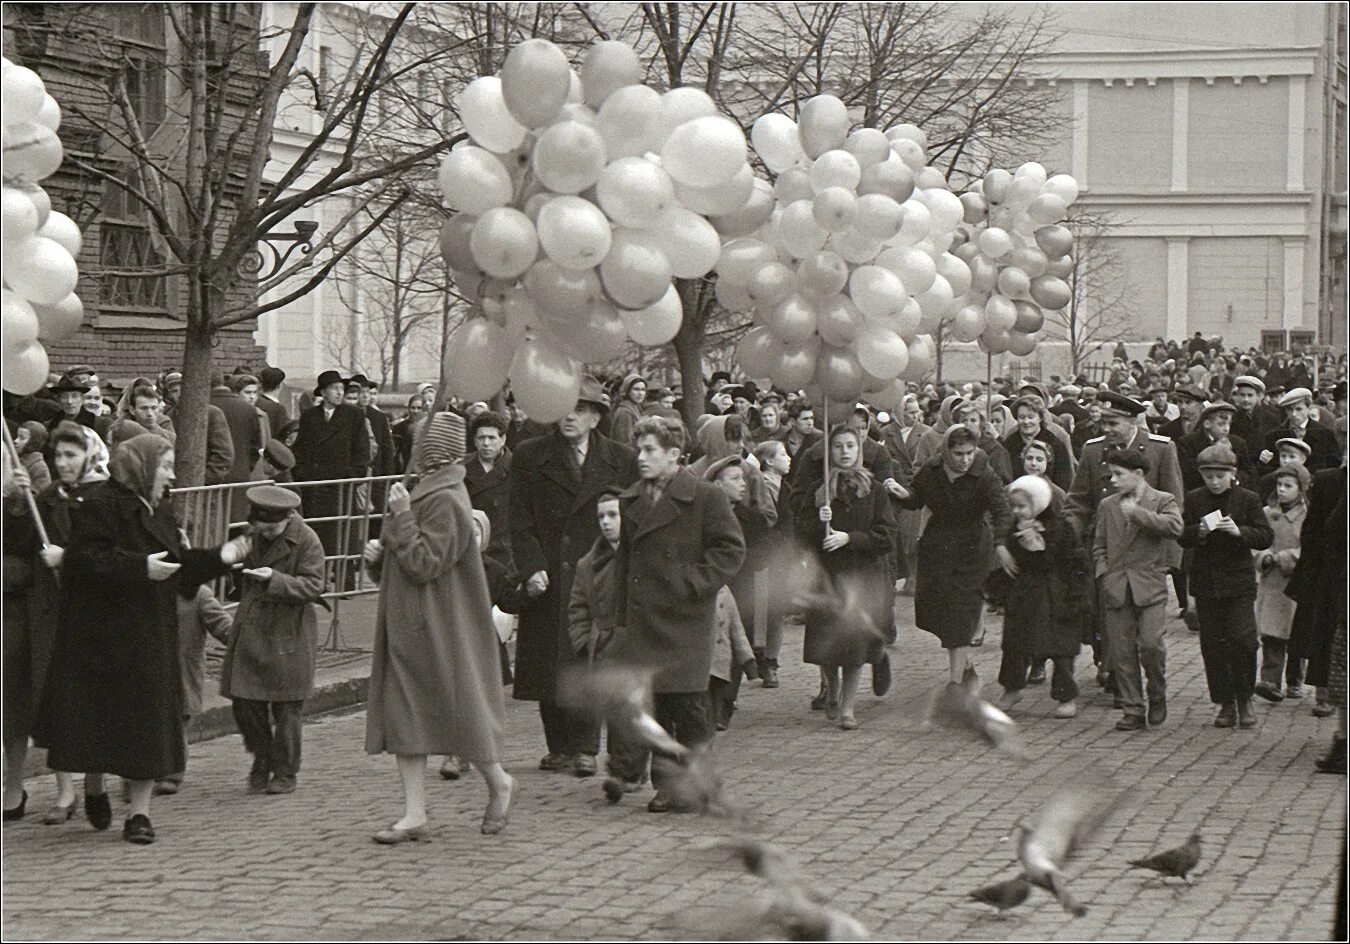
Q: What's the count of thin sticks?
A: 4